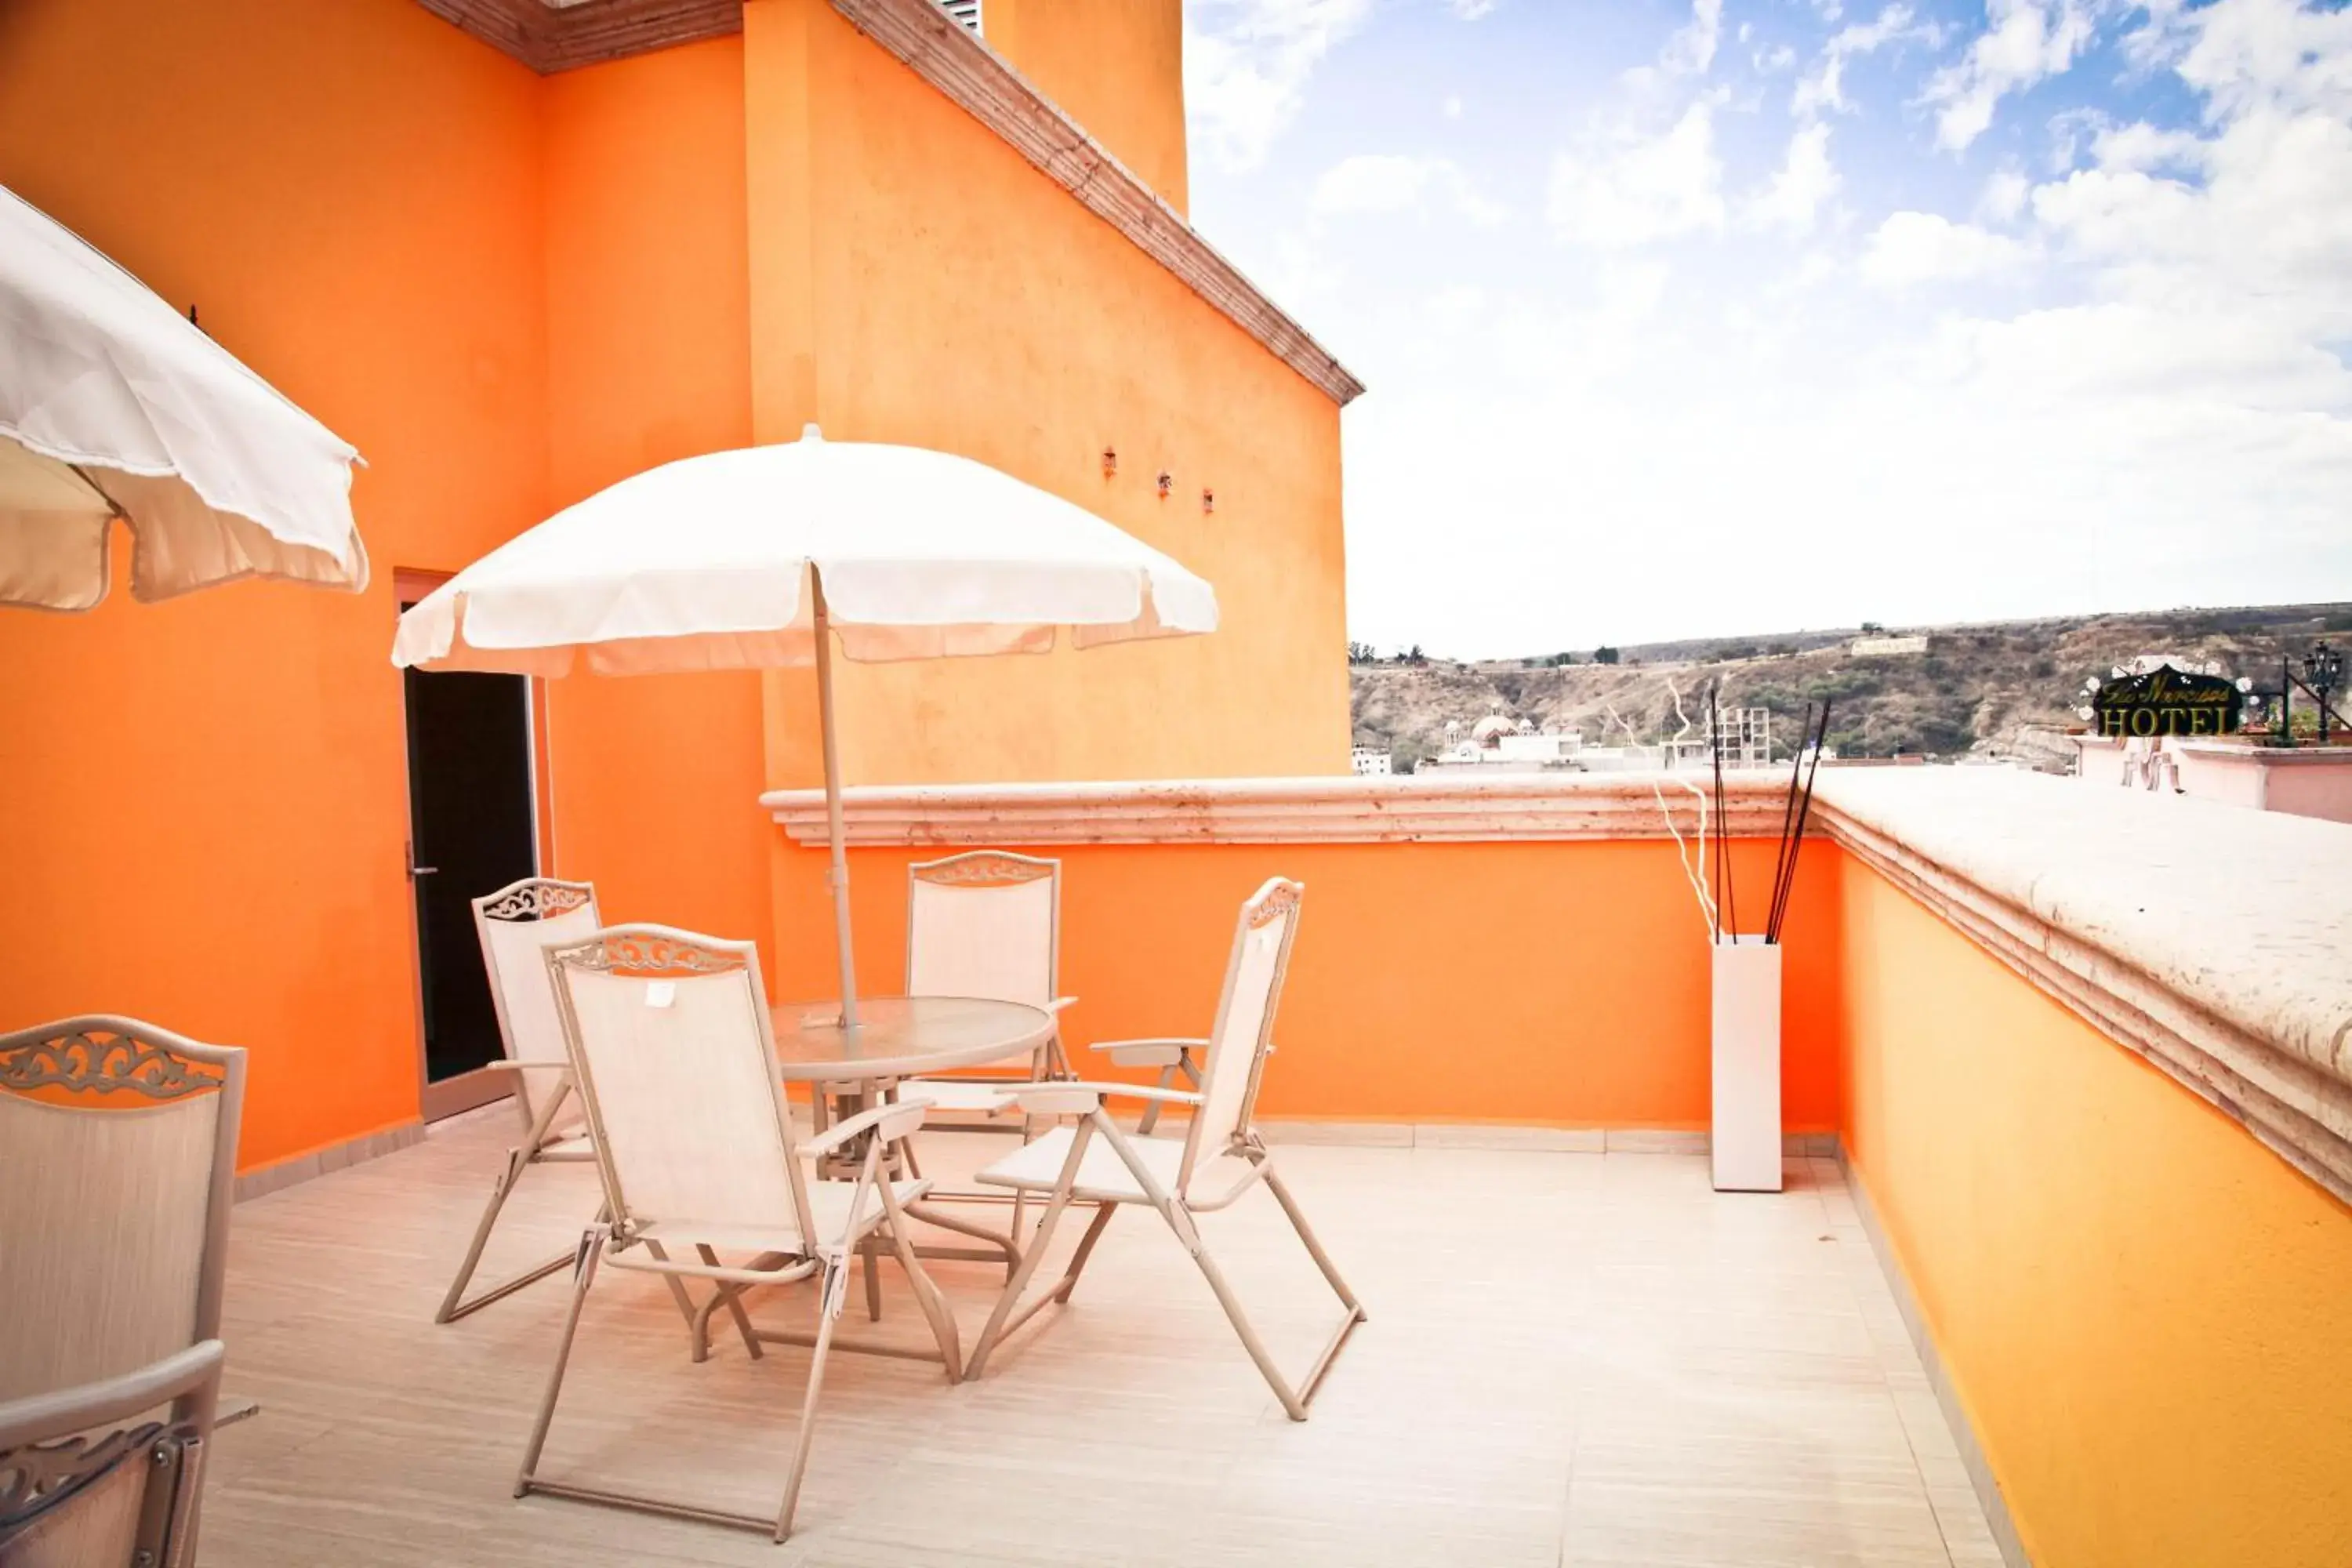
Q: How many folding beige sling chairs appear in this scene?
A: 6